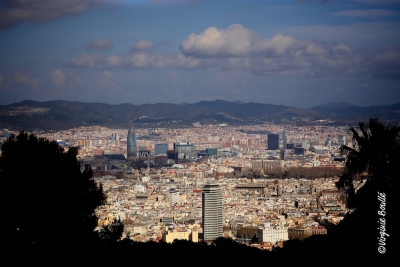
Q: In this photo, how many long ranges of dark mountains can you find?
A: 1